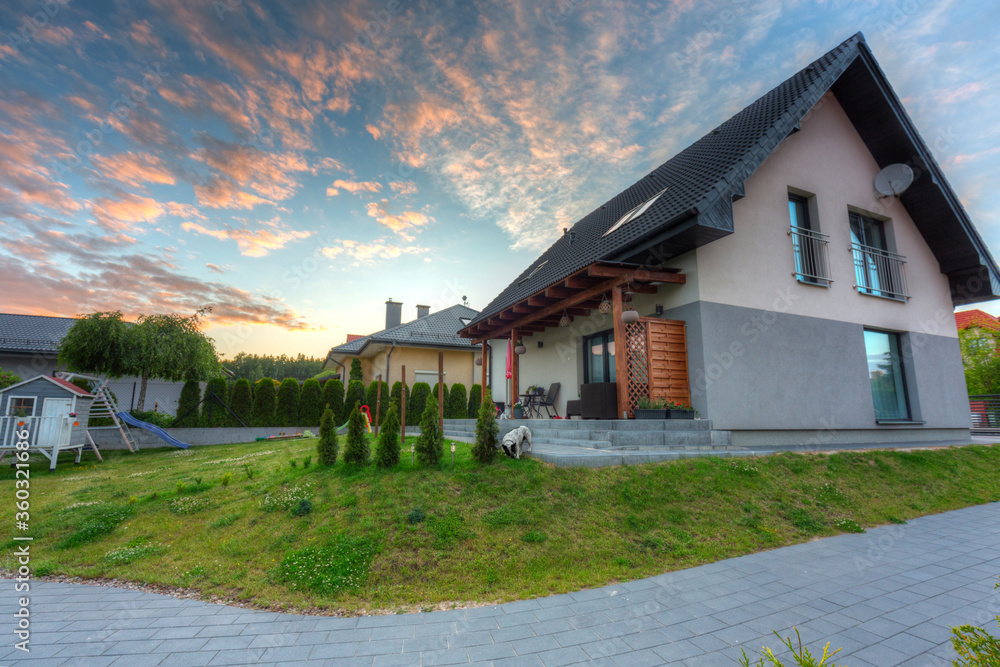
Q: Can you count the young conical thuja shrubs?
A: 5